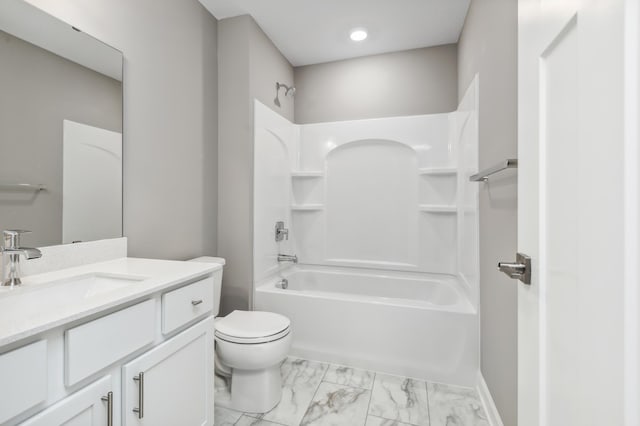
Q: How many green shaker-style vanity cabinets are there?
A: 0